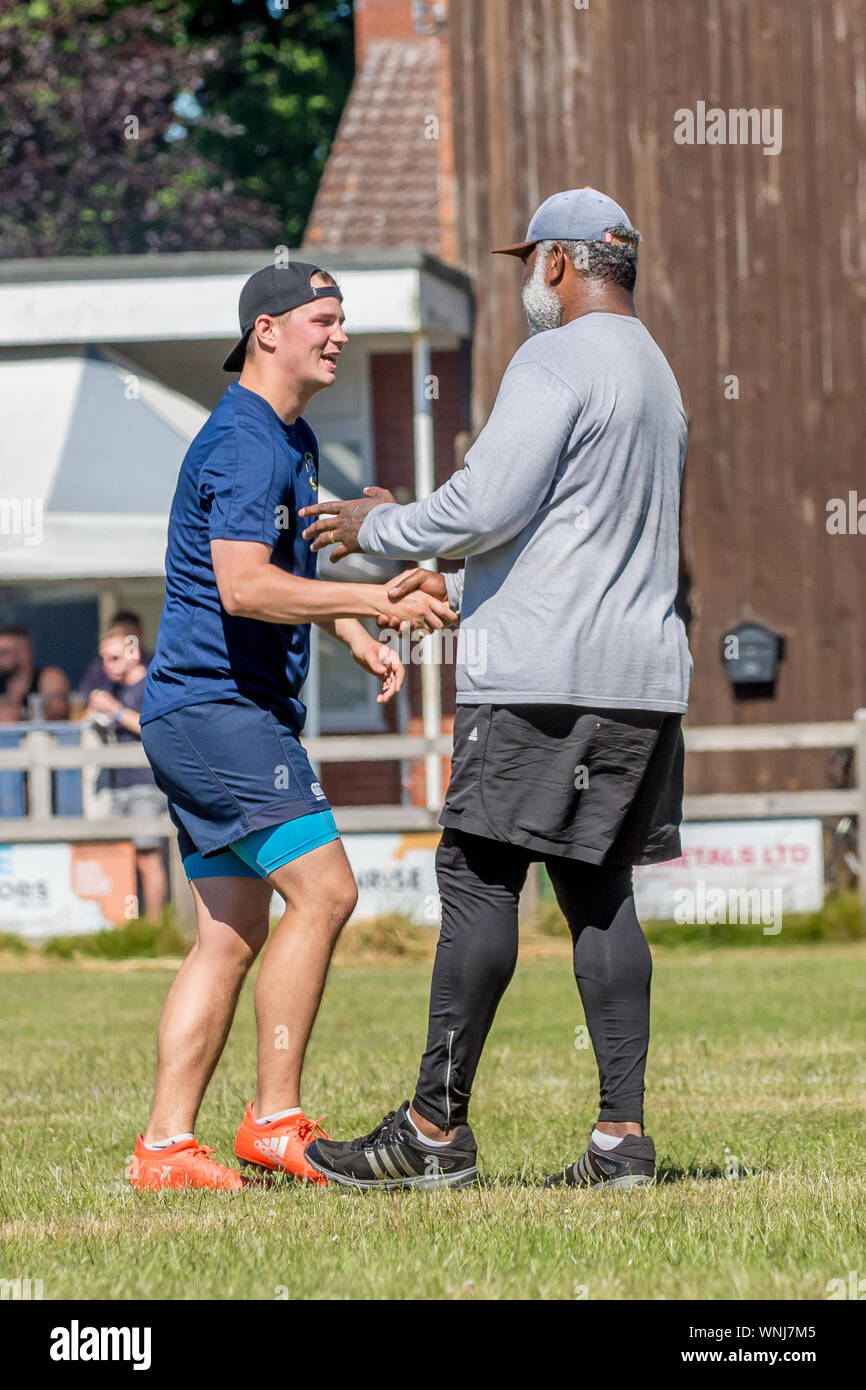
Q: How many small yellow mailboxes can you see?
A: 0